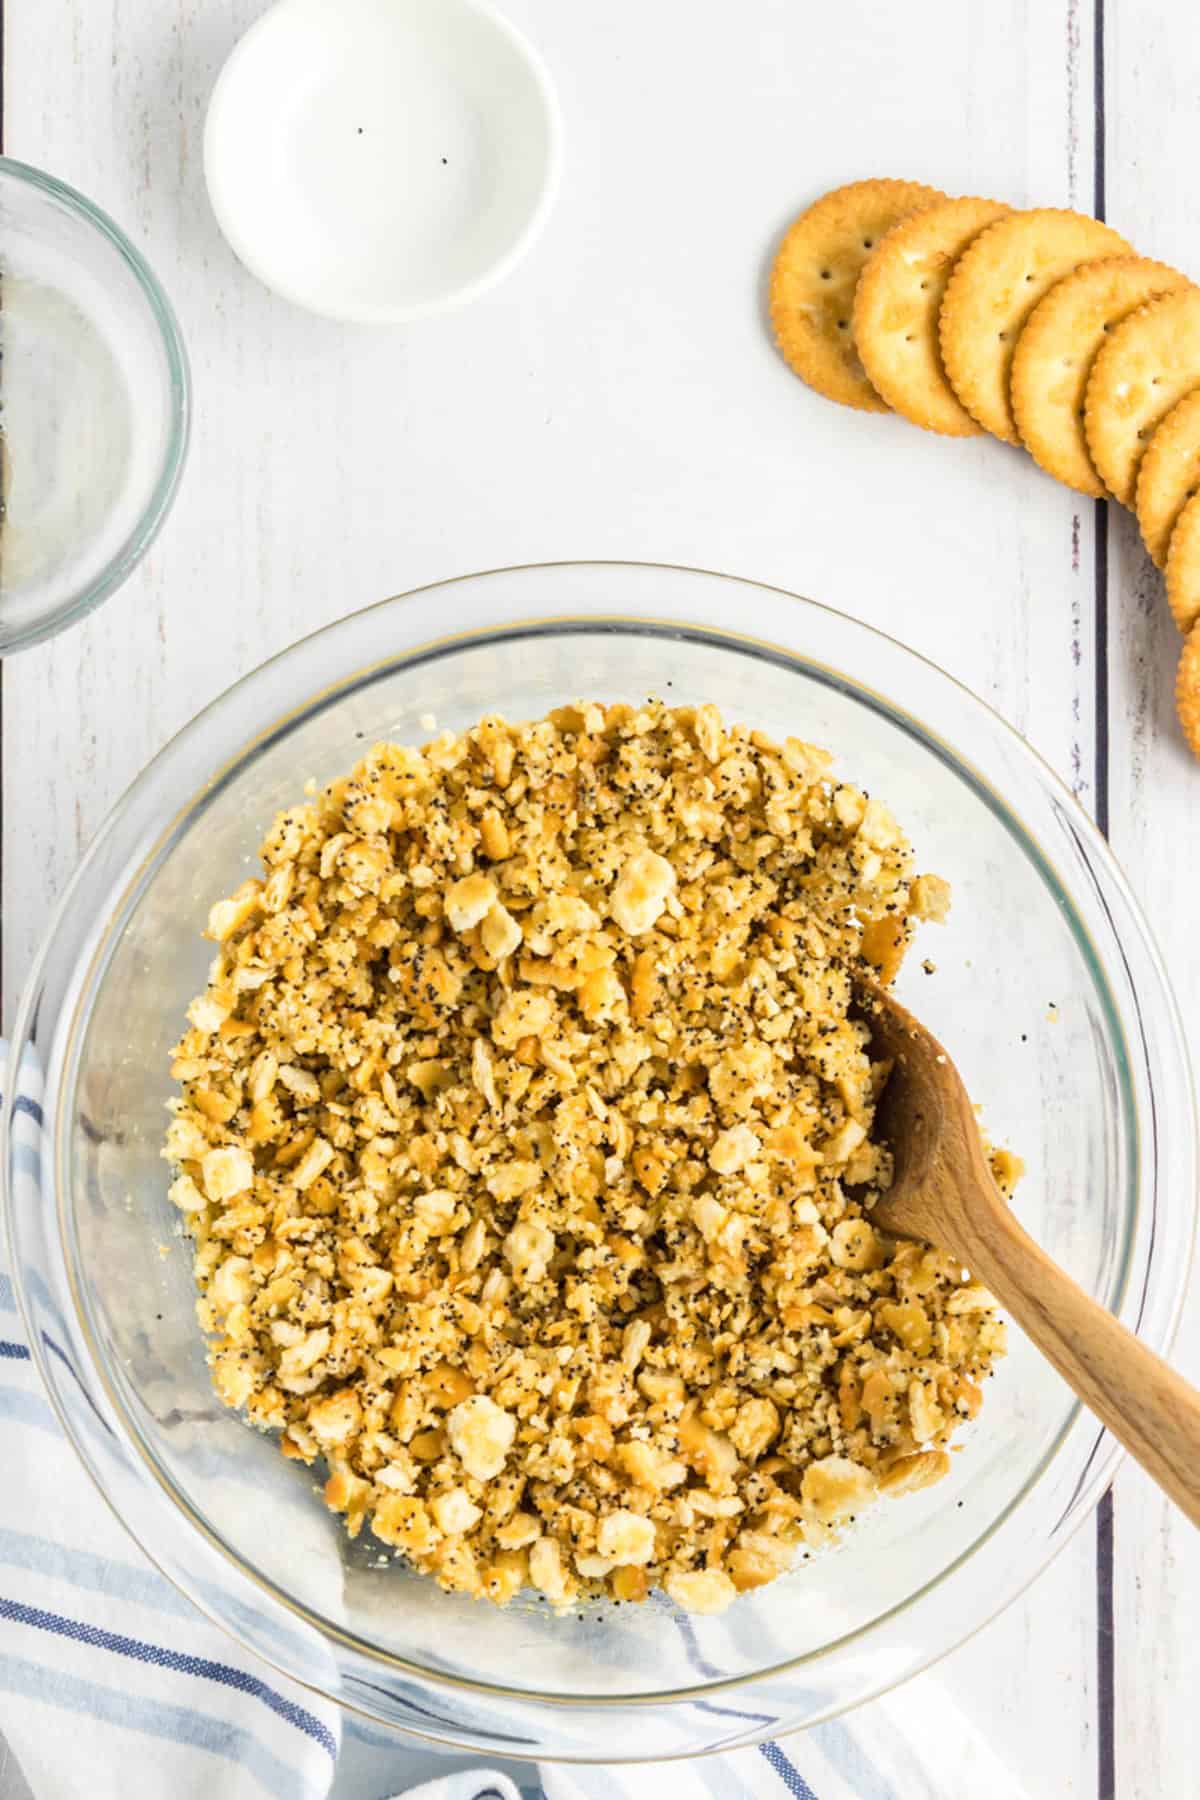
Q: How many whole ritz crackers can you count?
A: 8